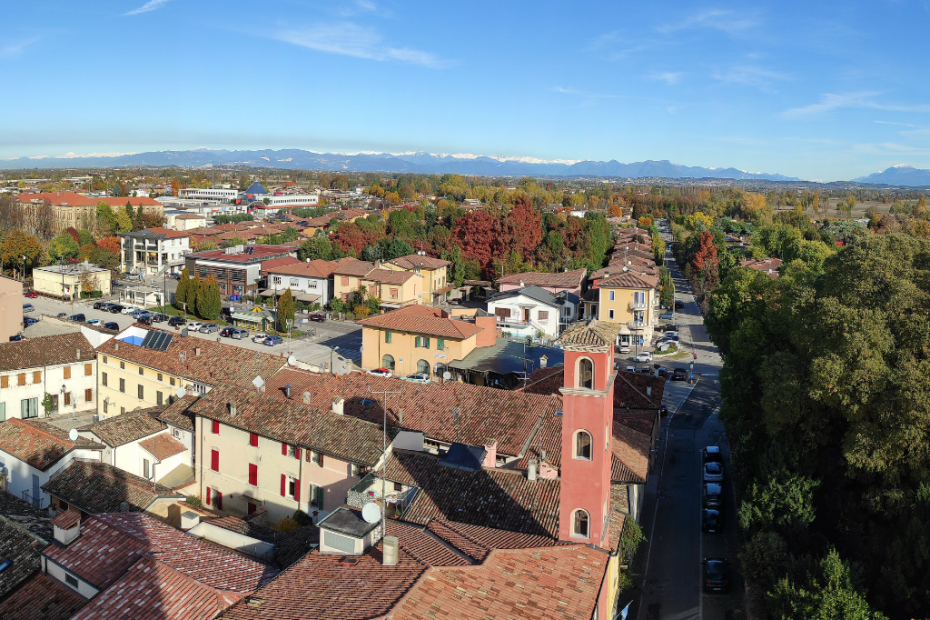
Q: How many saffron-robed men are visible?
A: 0